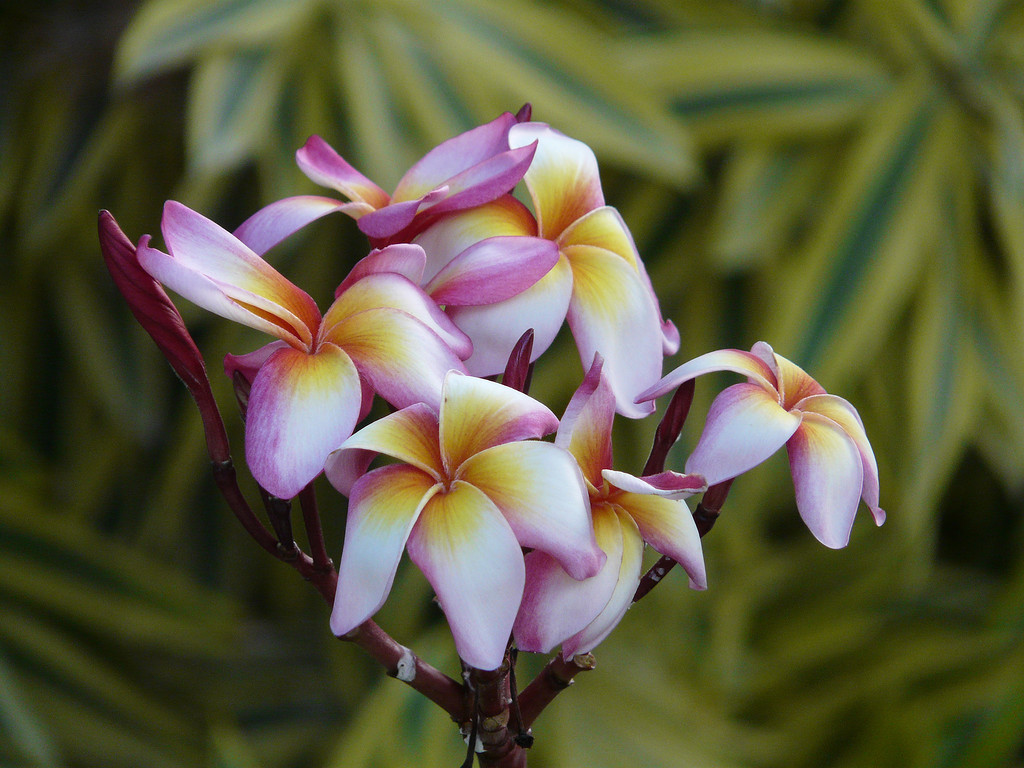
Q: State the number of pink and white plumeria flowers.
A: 6